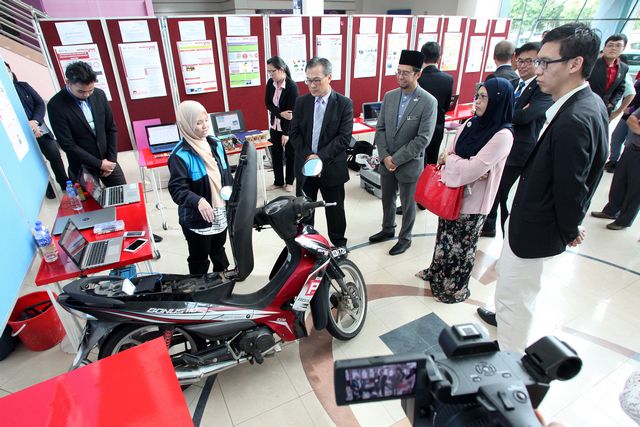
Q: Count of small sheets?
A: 12